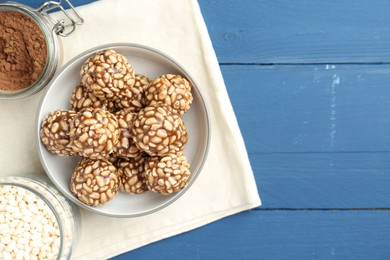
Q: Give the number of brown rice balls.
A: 11